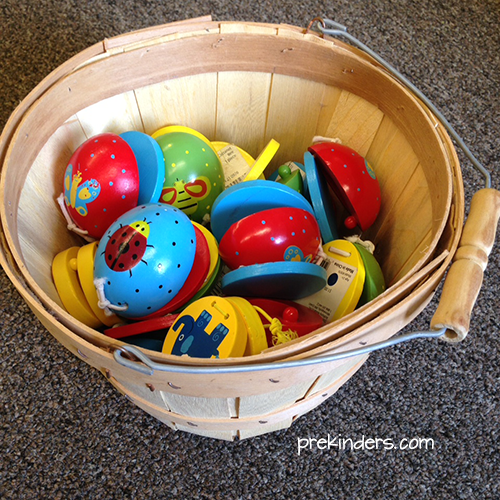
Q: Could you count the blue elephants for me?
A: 1